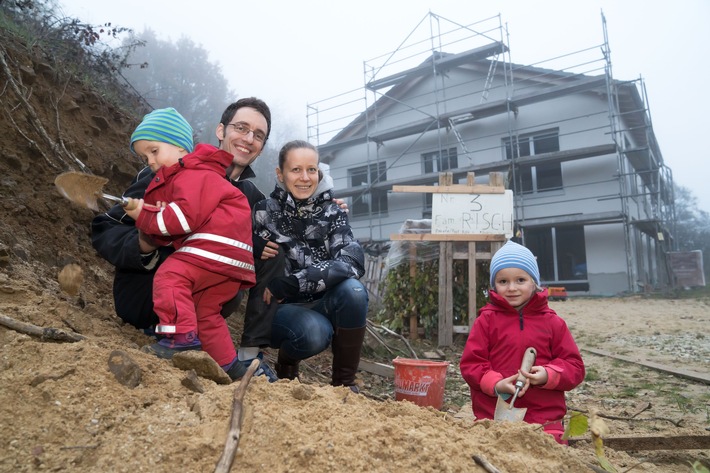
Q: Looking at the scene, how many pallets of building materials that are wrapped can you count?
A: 1